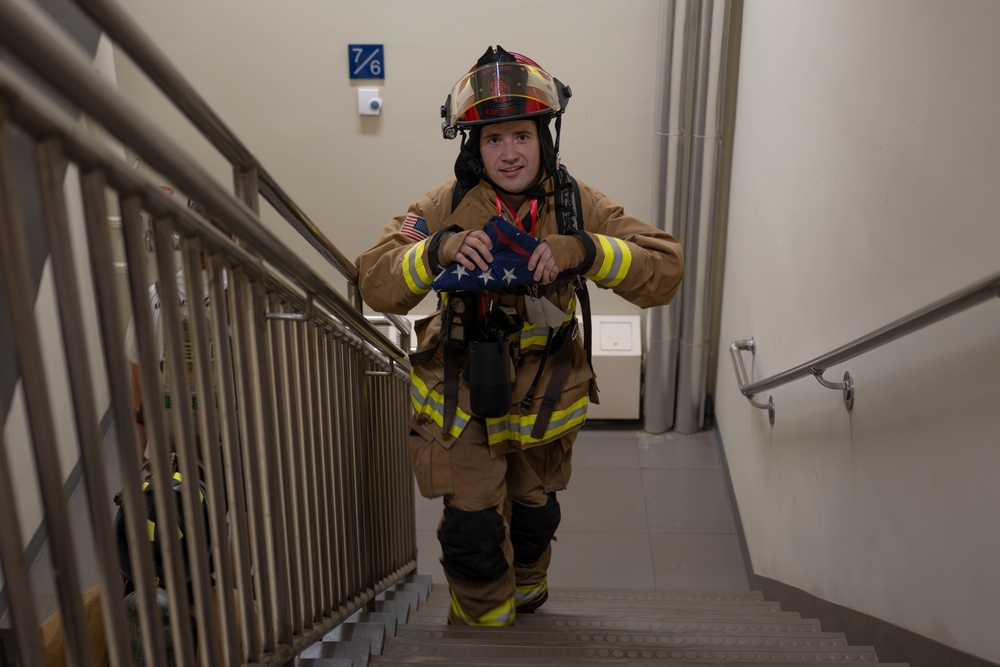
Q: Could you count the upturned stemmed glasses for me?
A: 0